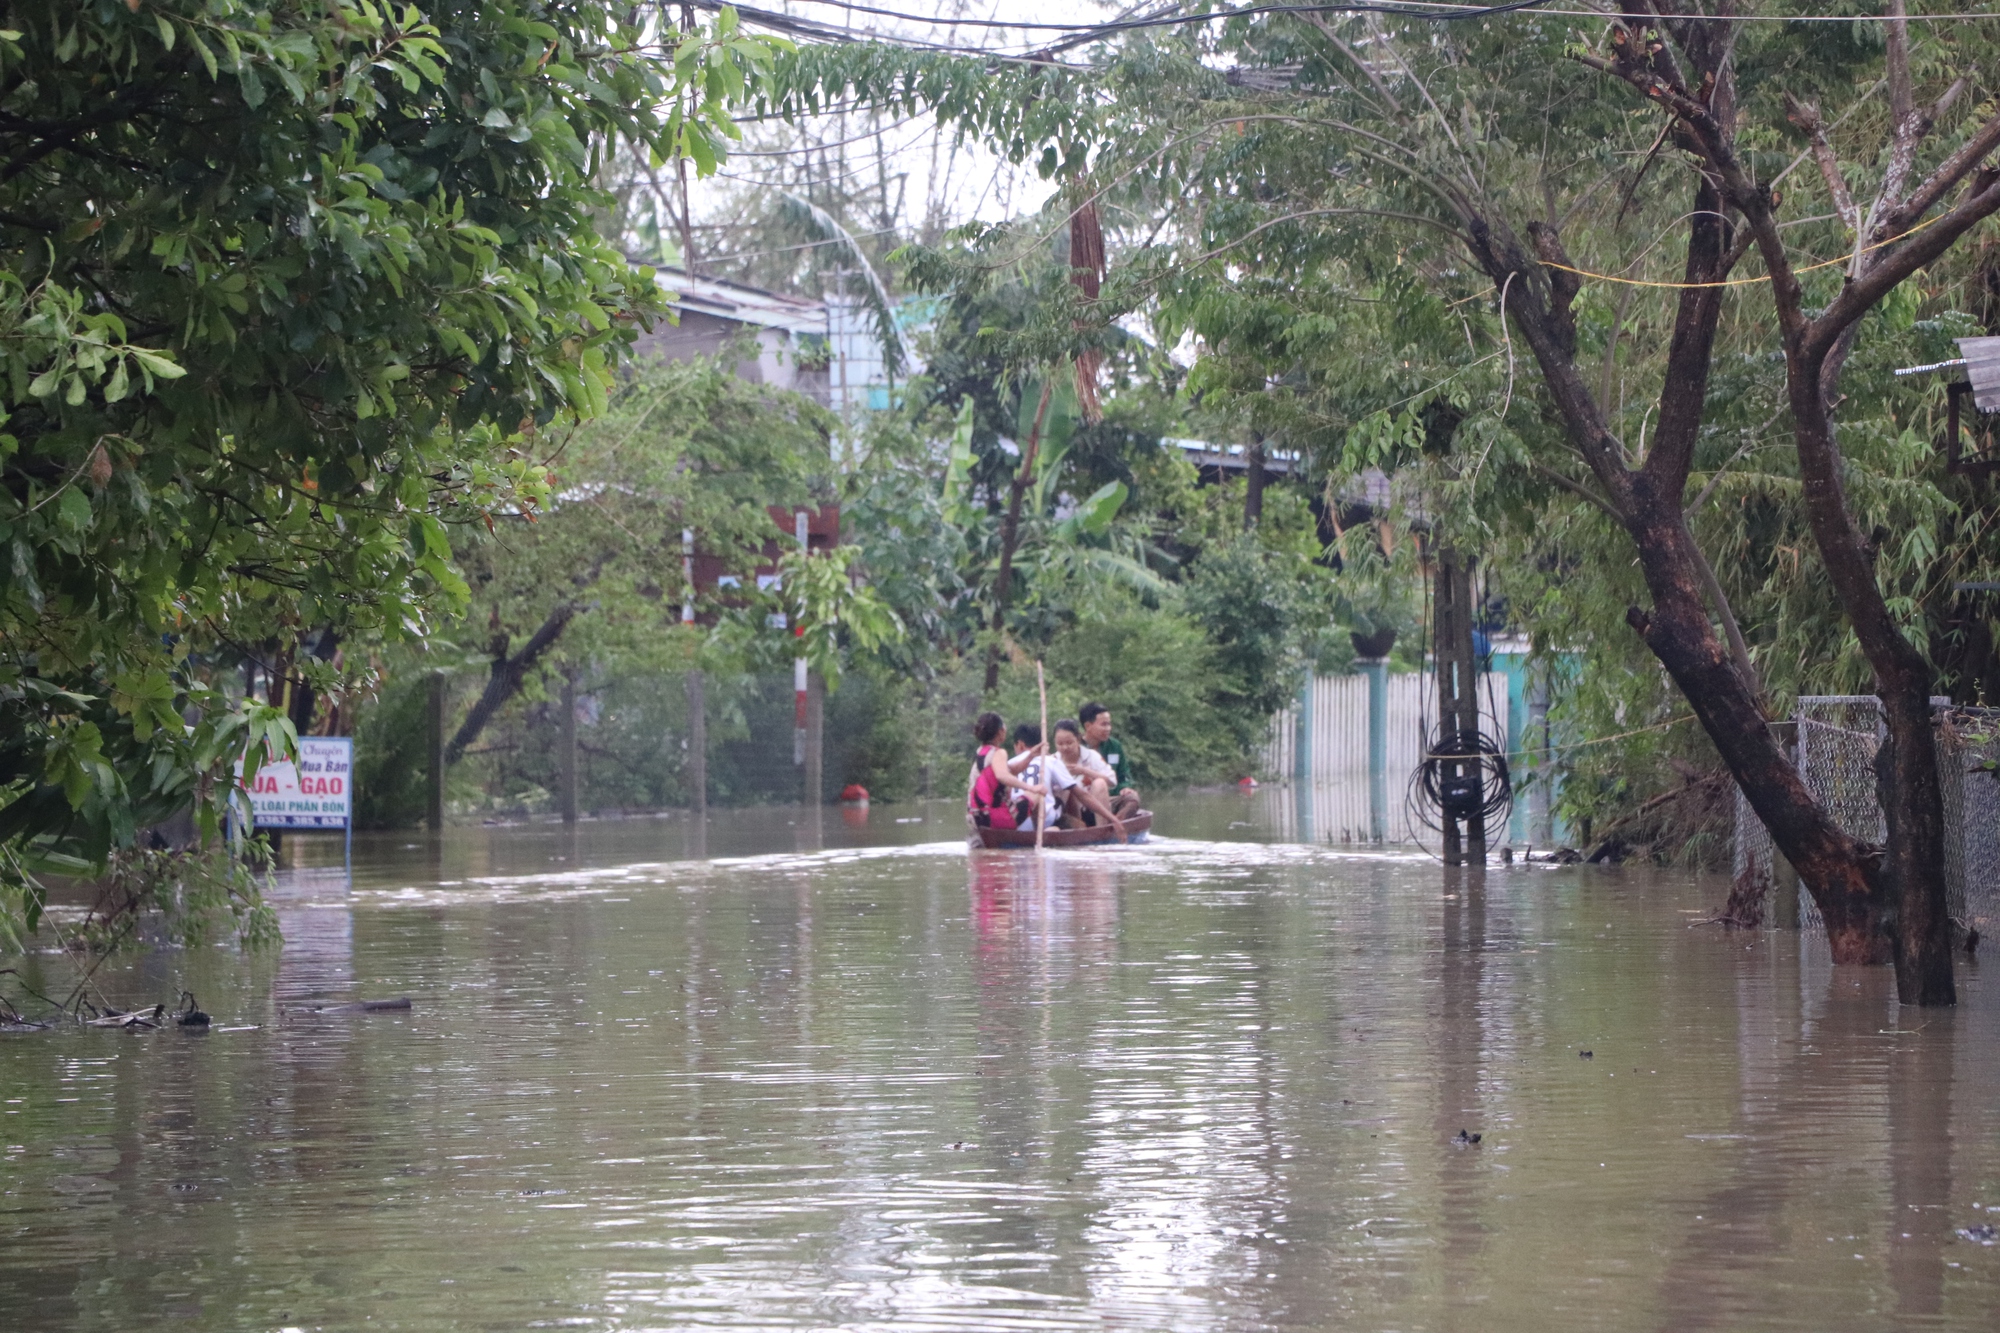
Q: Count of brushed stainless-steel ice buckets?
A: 0